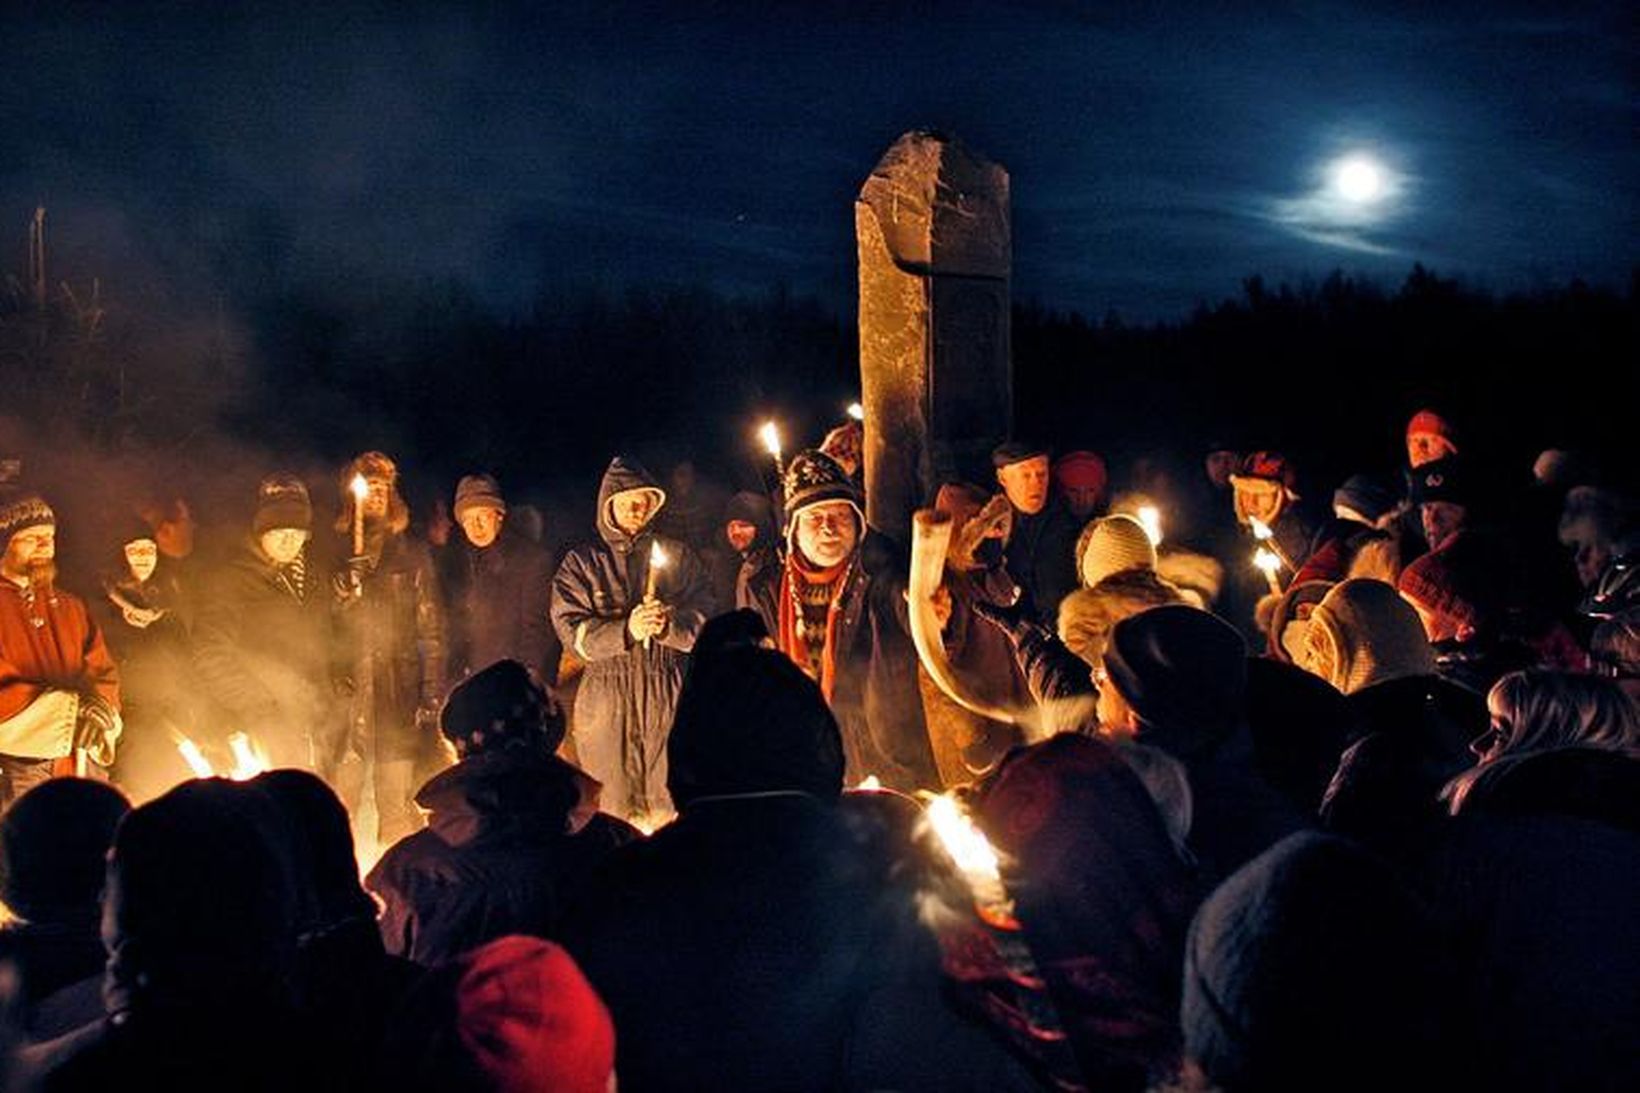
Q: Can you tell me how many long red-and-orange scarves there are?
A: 1